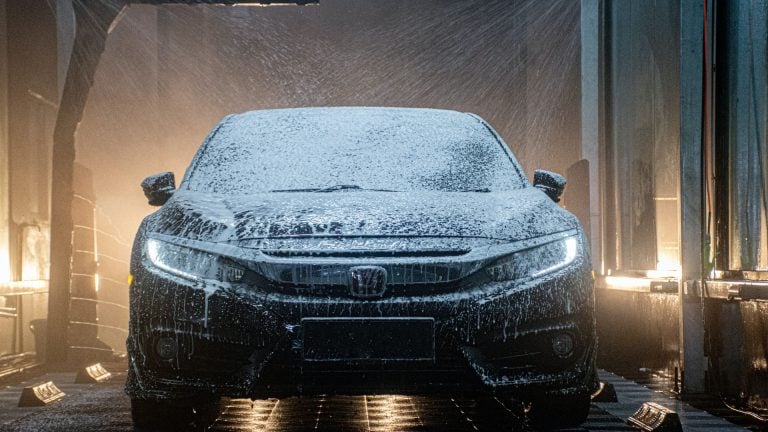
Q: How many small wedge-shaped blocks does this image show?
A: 4